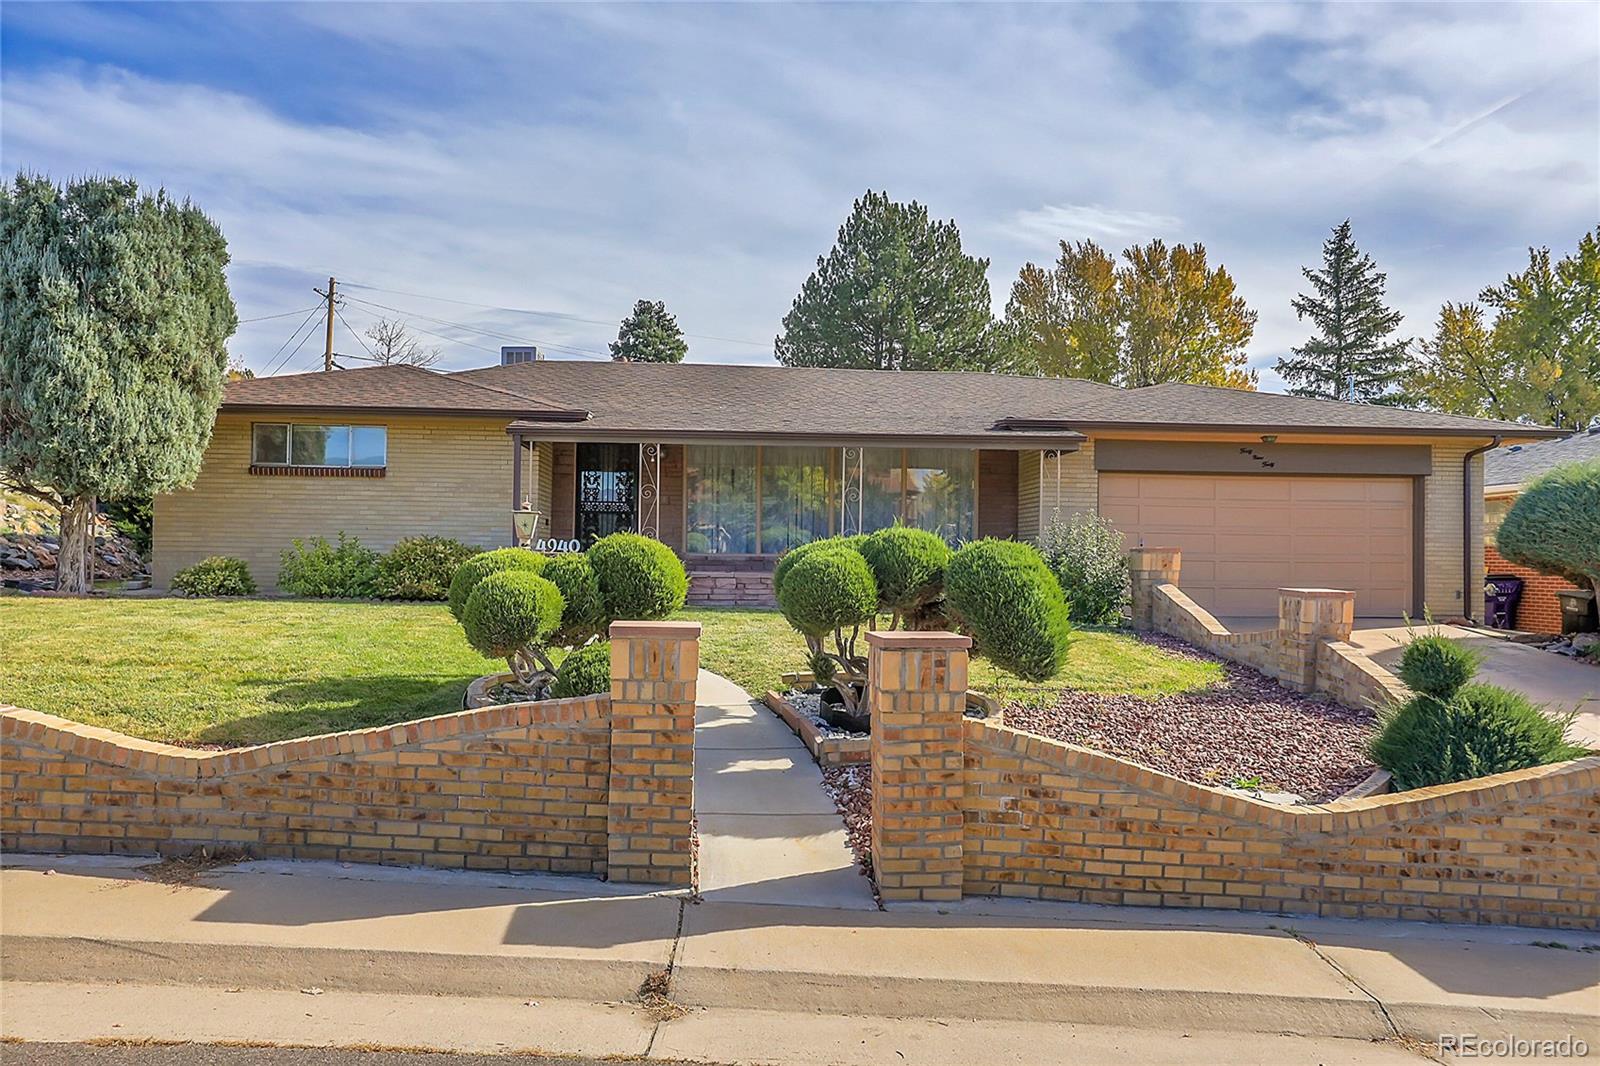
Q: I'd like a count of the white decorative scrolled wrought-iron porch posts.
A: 3